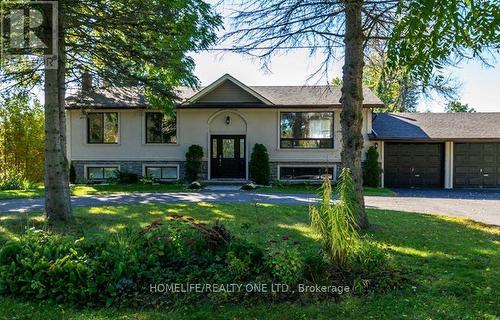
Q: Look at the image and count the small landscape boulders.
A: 2